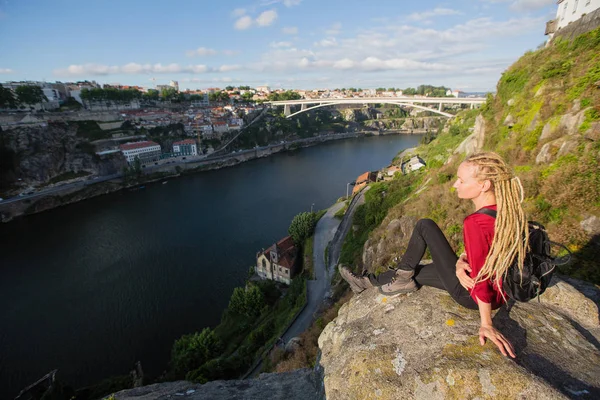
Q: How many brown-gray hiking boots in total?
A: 2